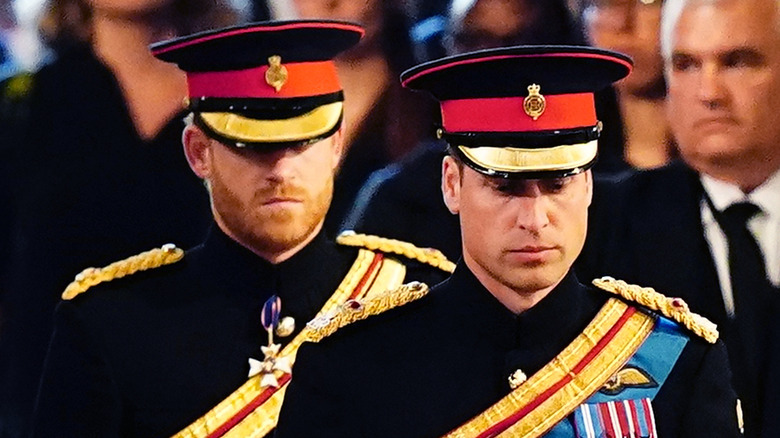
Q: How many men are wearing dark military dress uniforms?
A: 2